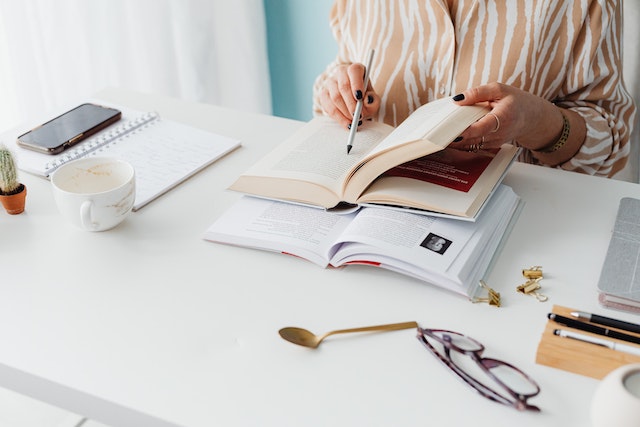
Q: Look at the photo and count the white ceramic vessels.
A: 2